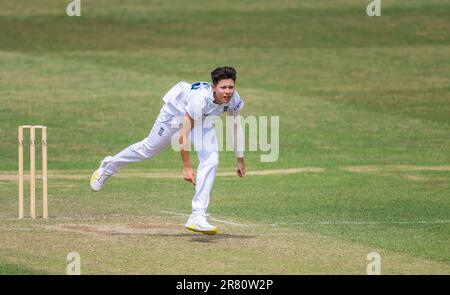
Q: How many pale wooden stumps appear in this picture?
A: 3